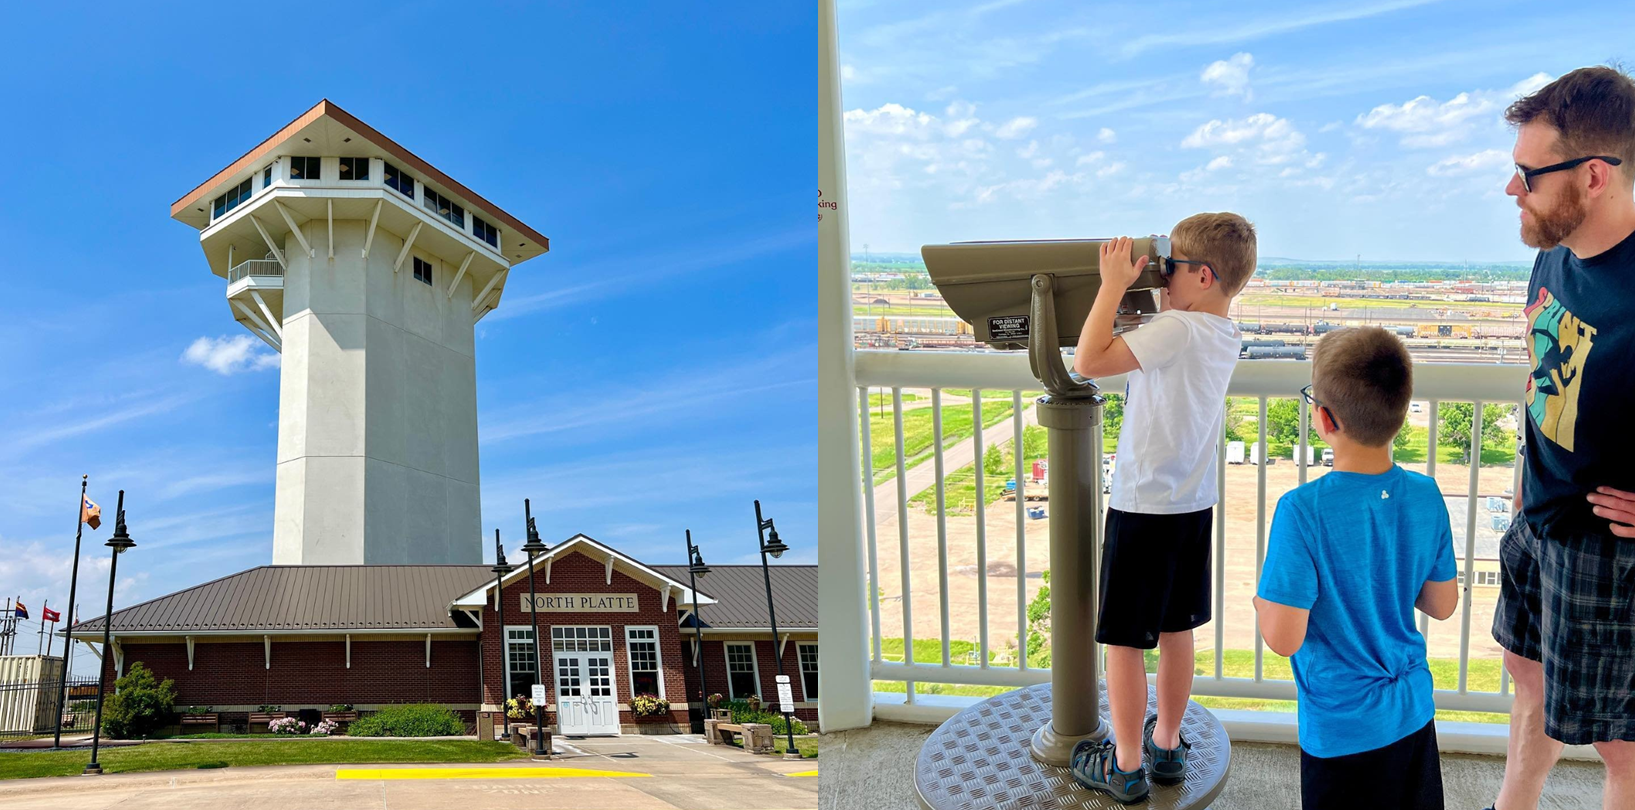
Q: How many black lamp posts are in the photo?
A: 5